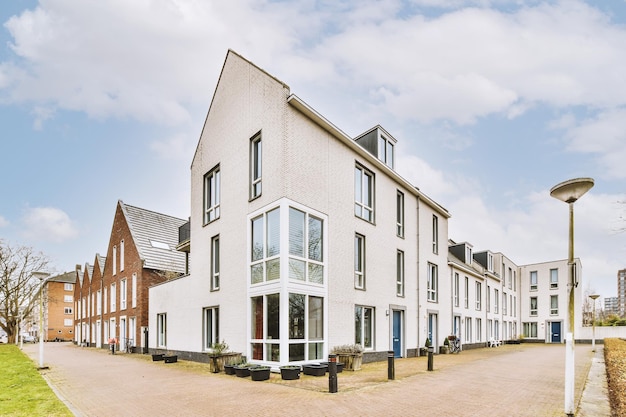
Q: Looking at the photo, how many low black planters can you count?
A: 8